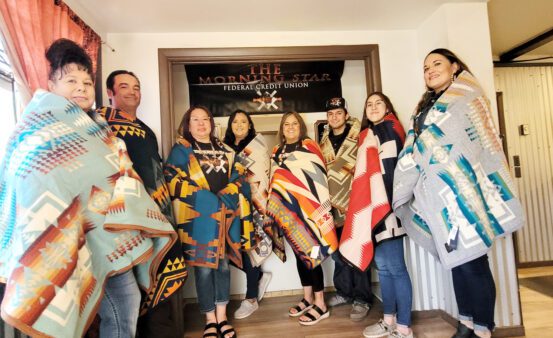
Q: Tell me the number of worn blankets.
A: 8